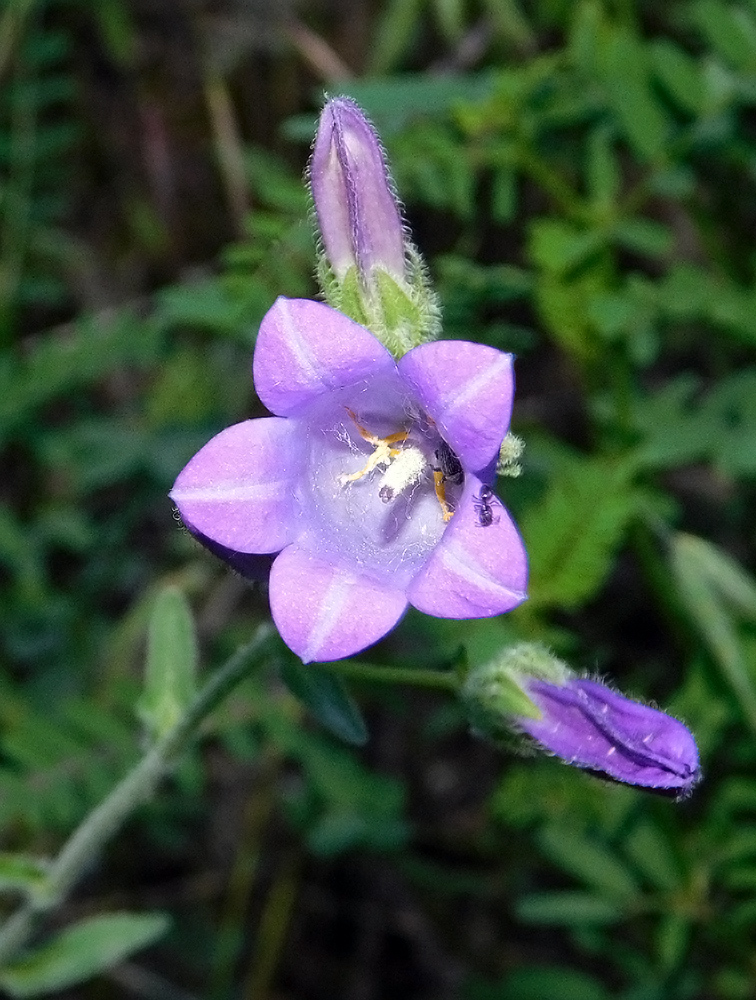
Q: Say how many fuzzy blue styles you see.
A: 0